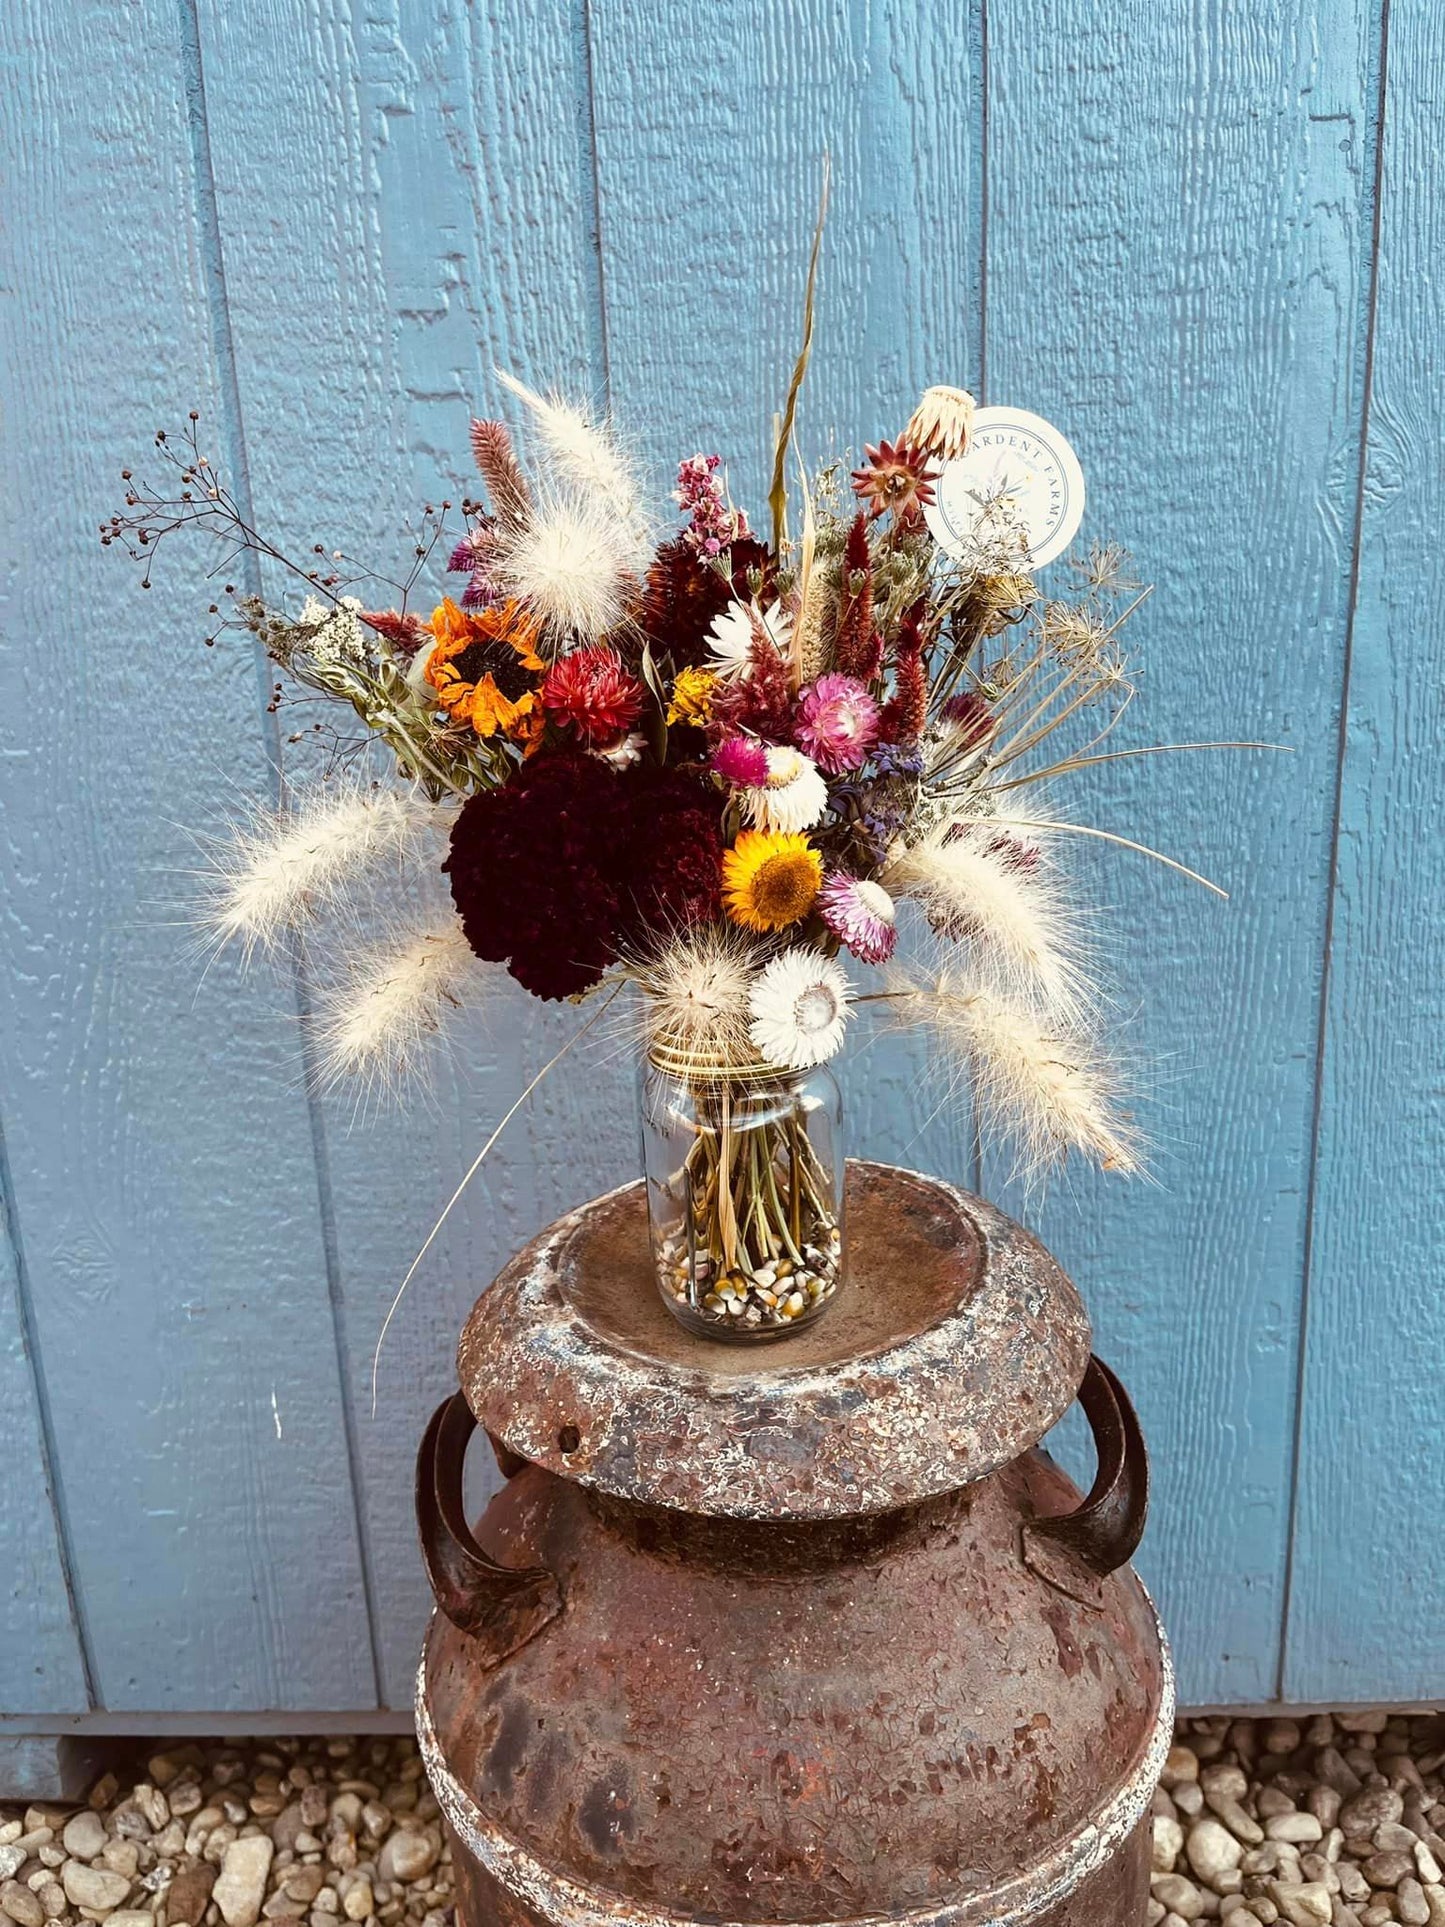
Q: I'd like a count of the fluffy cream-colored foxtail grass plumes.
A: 7